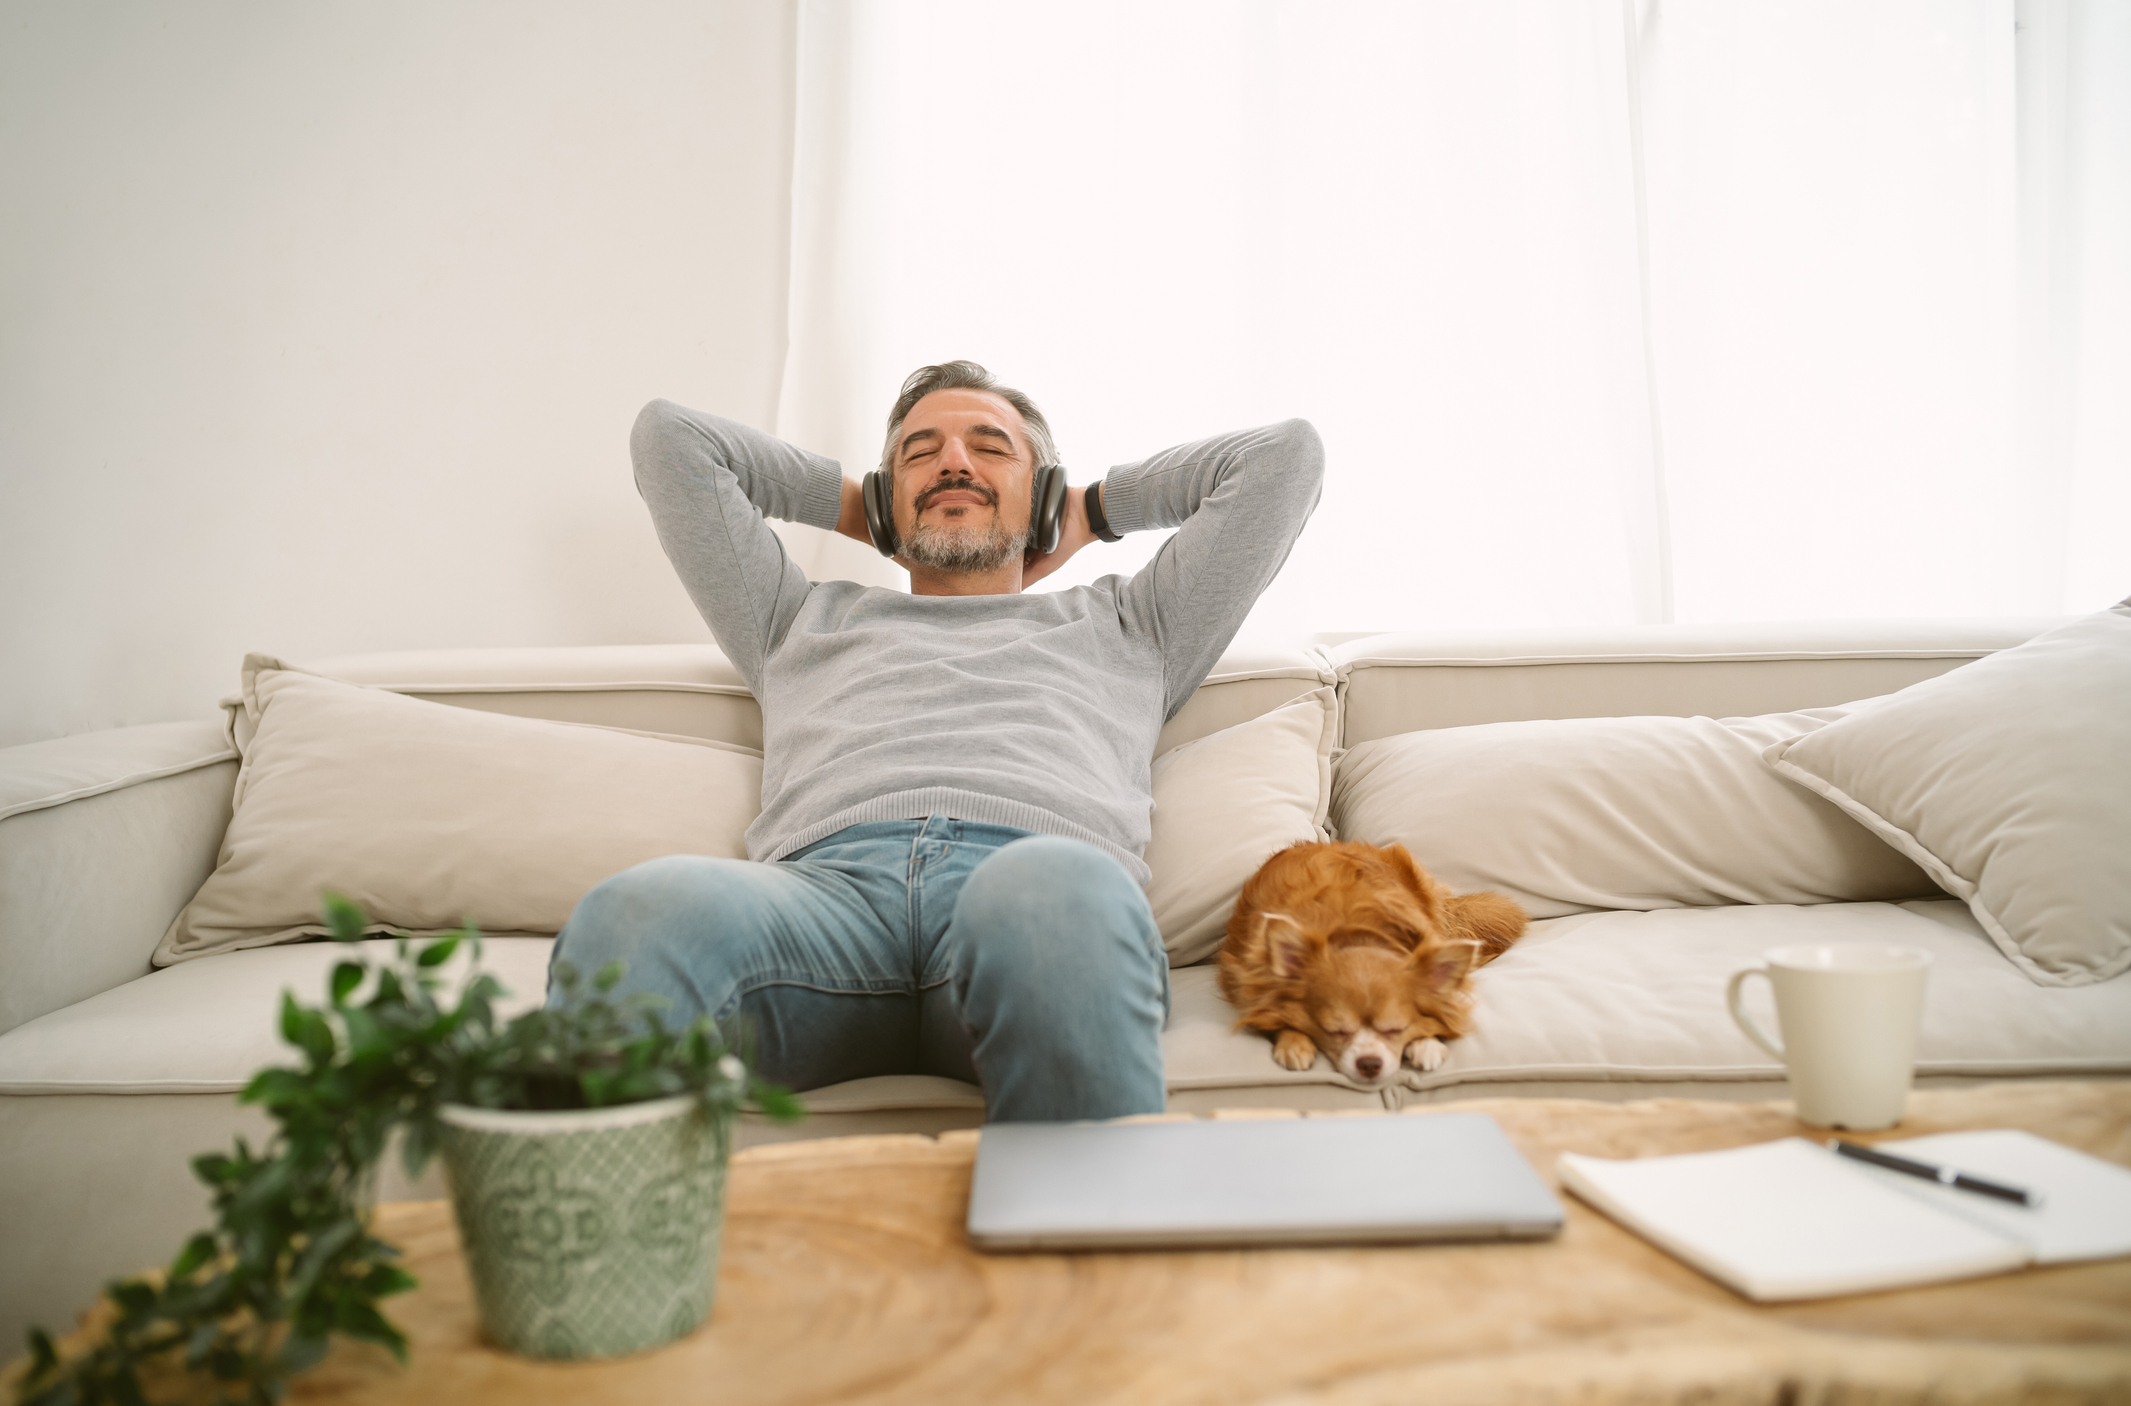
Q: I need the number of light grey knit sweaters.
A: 1